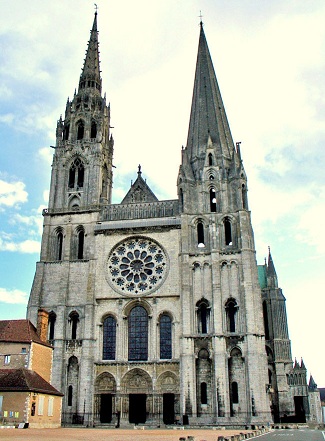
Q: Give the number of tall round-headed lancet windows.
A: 3